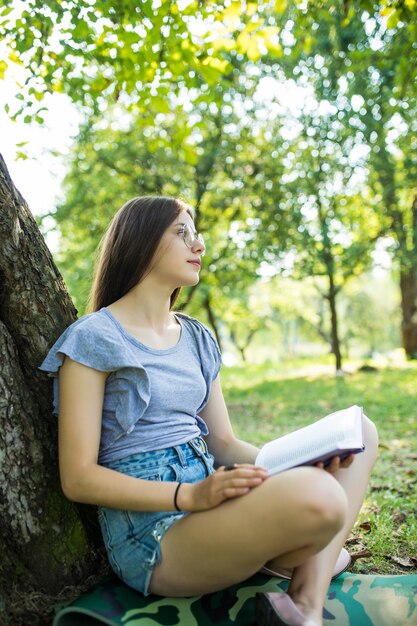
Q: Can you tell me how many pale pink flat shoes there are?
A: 2